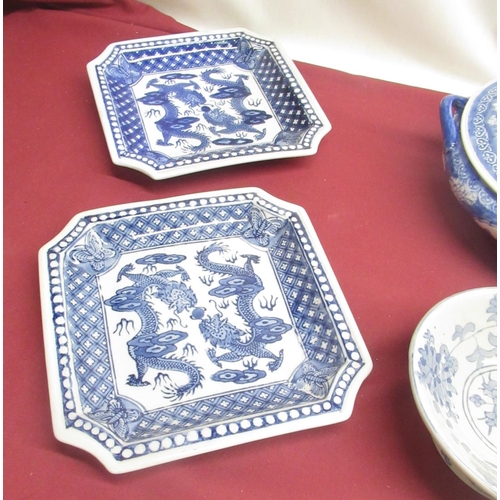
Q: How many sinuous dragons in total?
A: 4